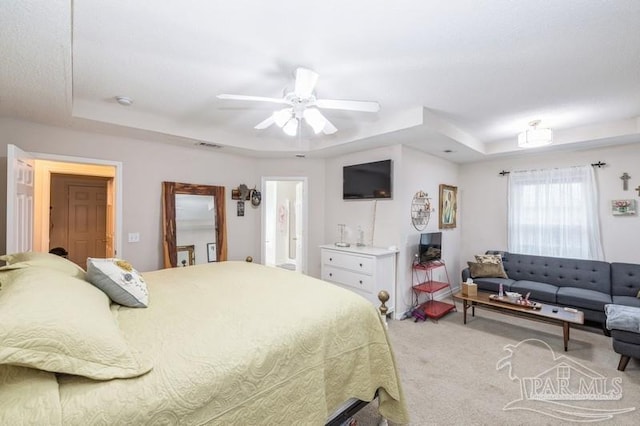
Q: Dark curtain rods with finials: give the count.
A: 1